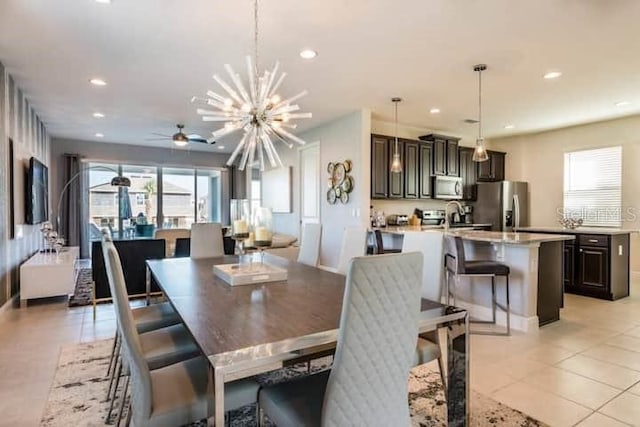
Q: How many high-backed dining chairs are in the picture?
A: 8